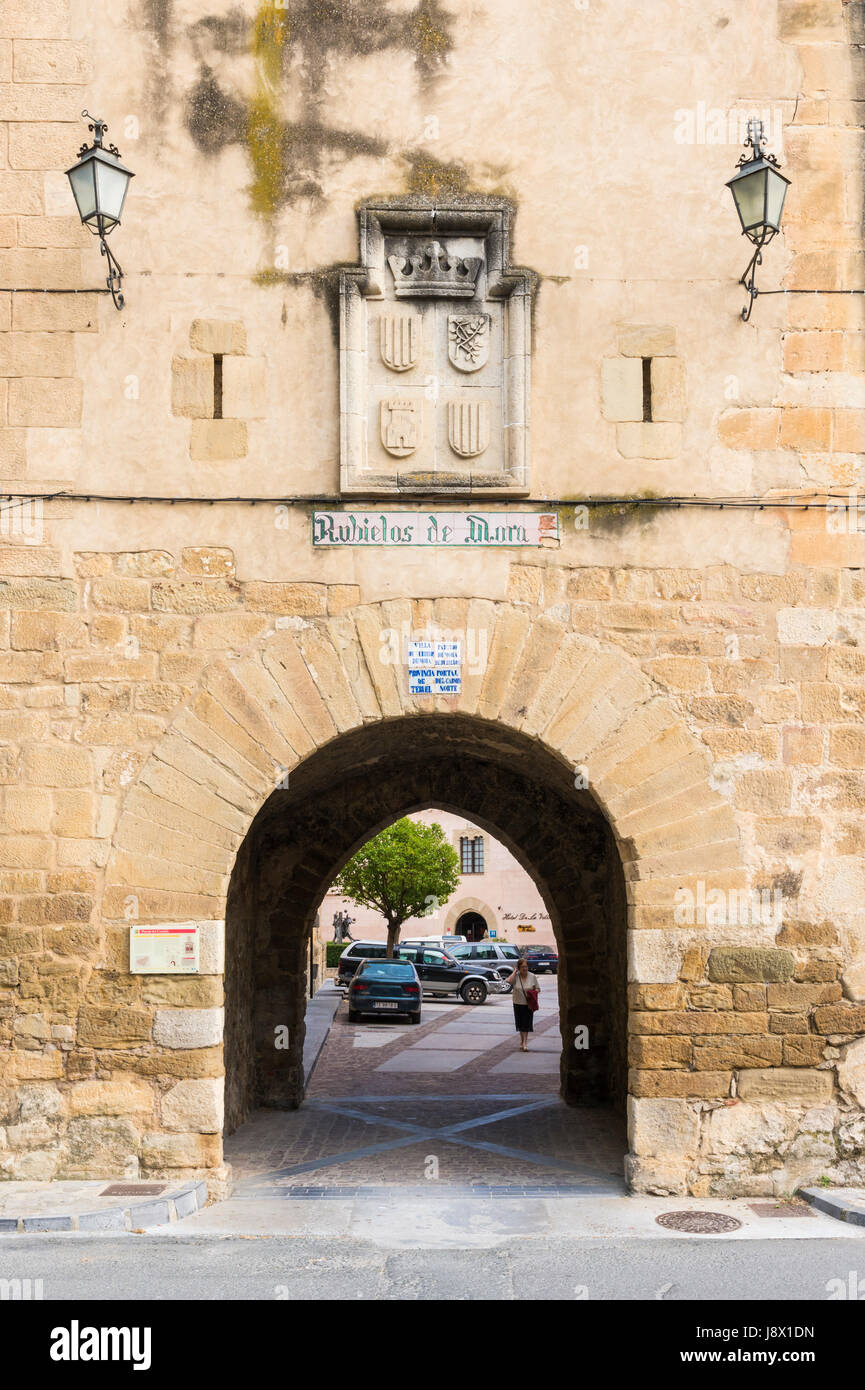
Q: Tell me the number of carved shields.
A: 4